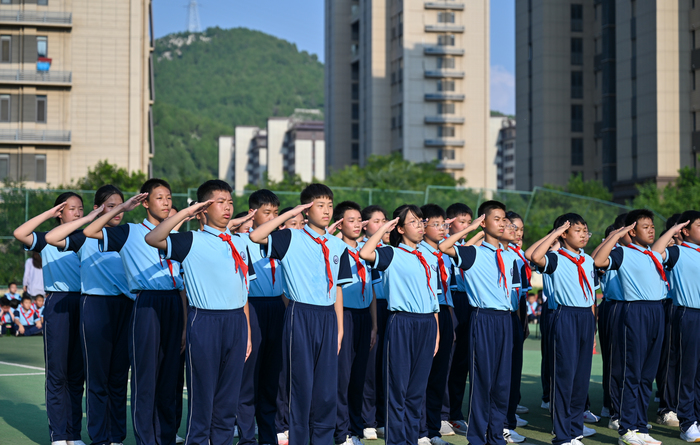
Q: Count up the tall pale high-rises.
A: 3